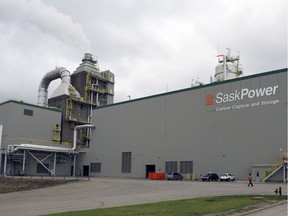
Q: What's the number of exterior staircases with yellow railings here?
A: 1